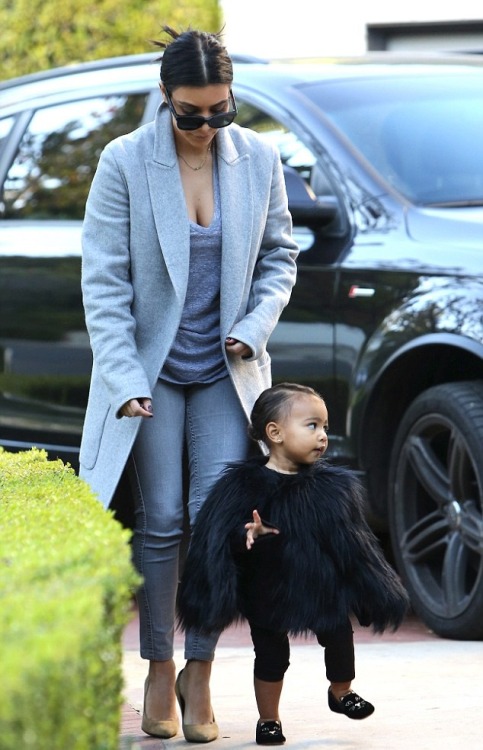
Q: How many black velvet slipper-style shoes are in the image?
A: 2